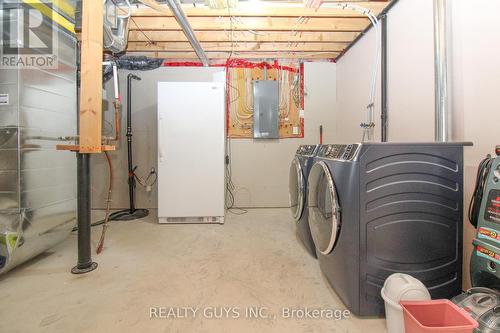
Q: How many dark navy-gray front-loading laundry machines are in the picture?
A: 2